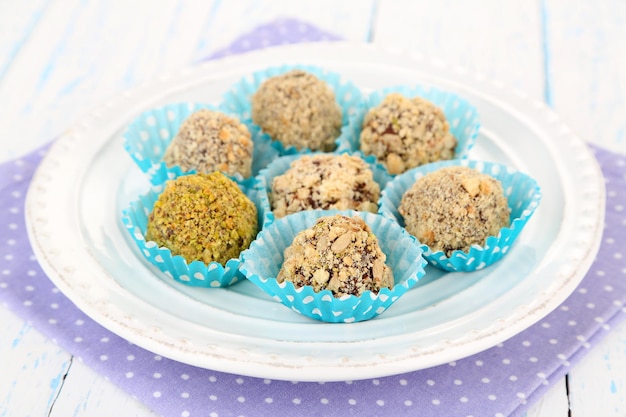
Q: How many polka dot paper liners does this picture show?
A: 7